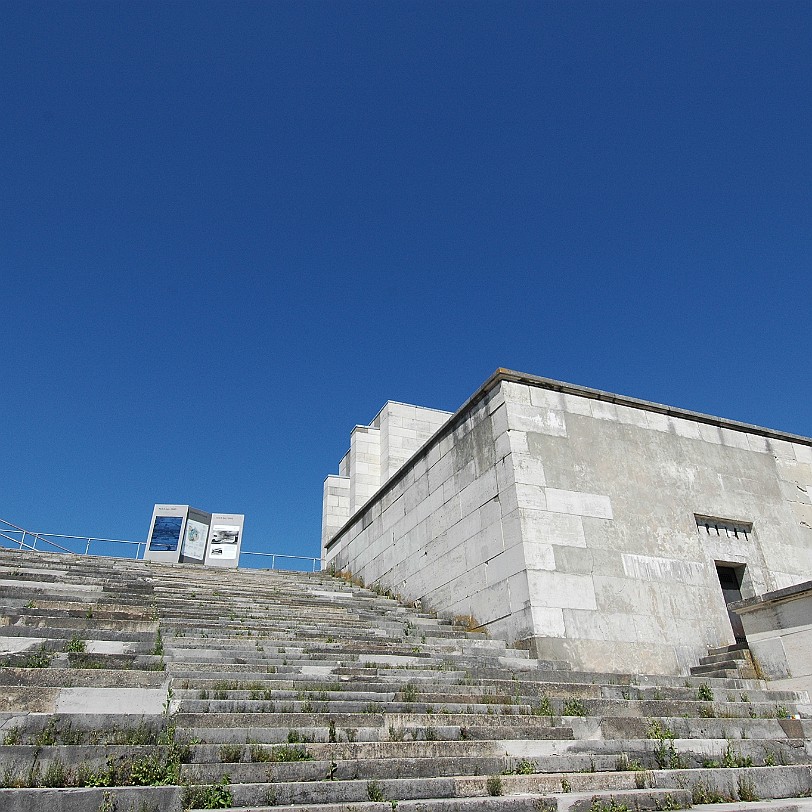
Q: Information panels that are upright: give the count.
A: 3